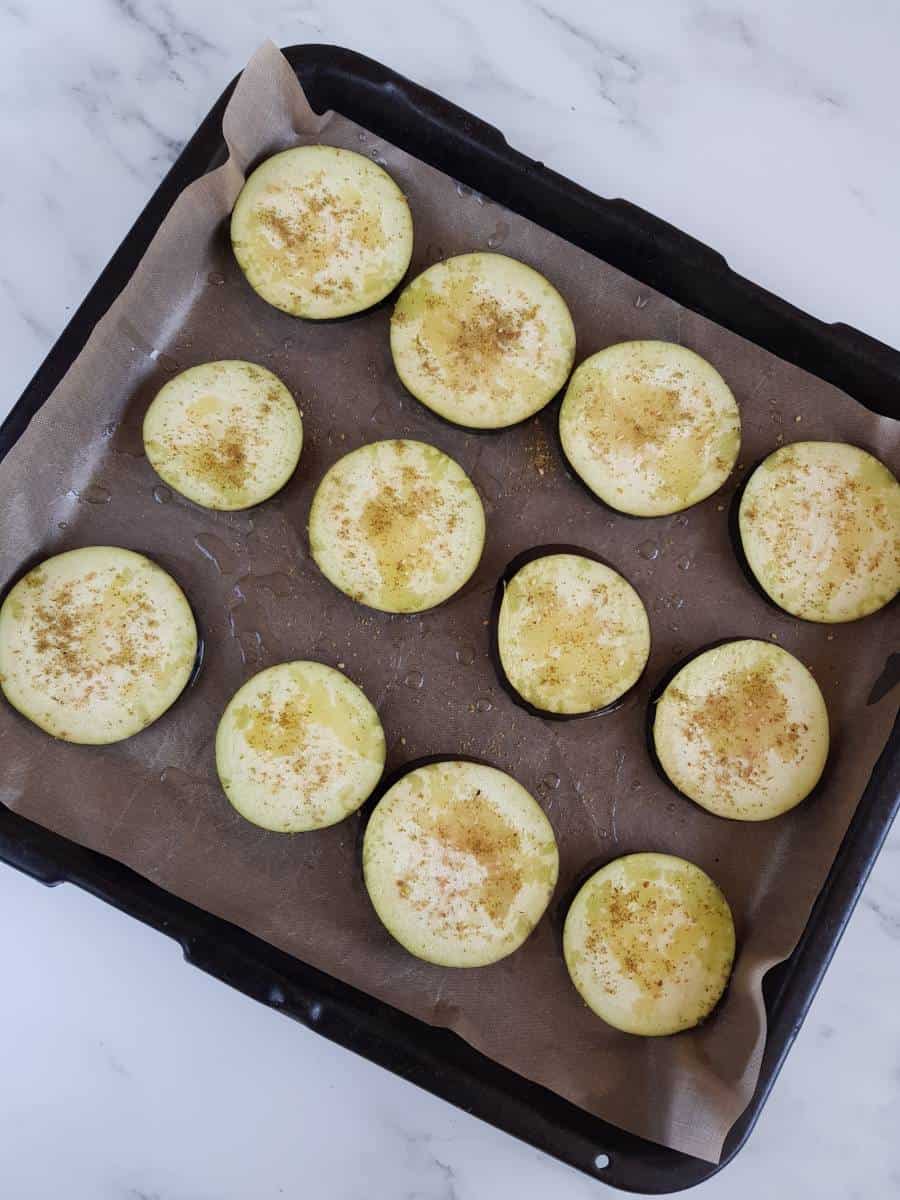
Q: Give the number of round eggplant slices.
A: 12